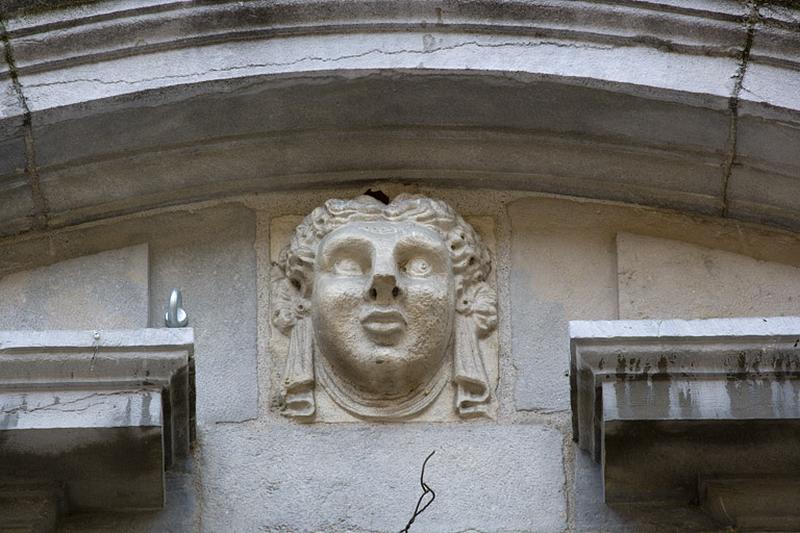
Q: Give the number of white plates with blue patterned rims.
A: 0